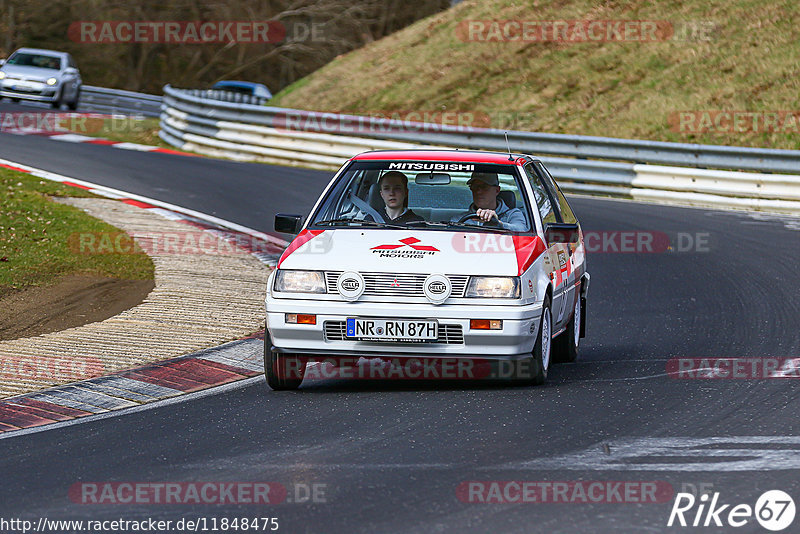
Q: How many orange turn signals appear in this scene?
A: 2